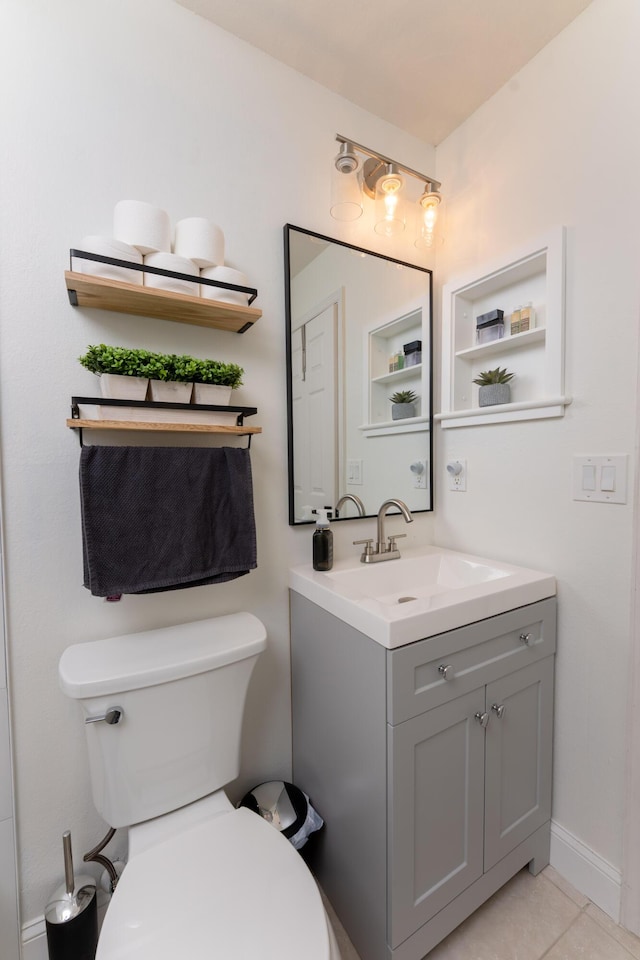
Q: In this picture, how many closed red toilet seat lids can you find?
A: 0